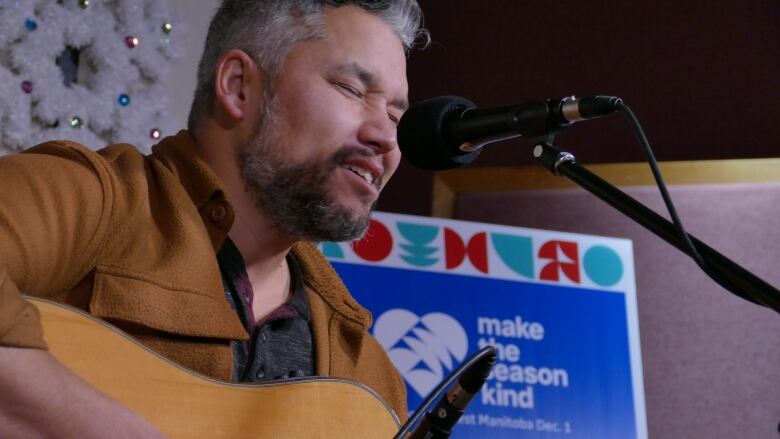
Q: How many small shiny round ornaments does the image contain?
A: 8